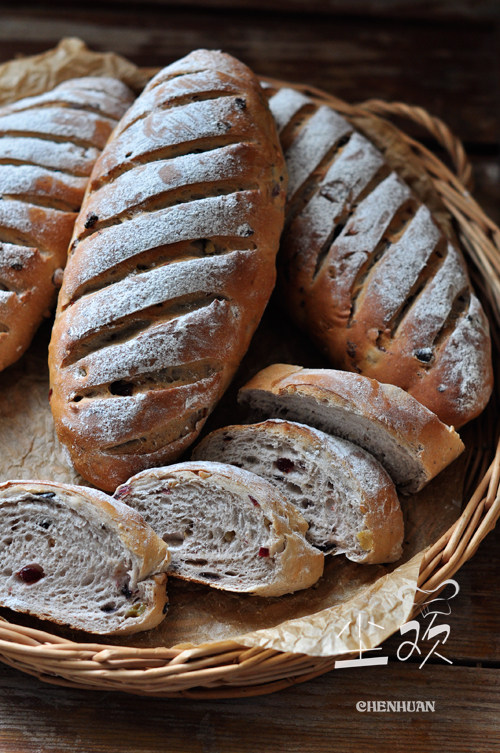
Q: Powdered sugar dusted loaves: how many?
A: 3